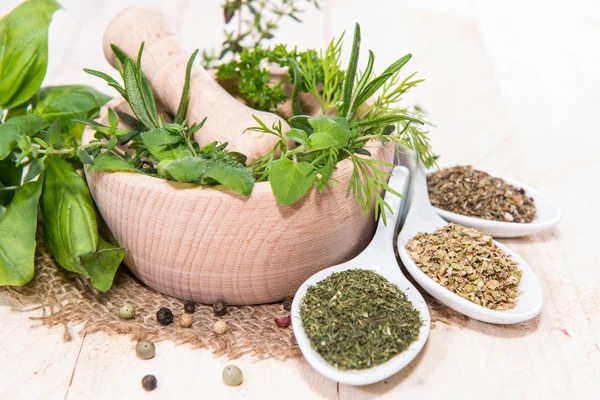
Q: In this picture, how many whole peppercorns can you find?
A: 11